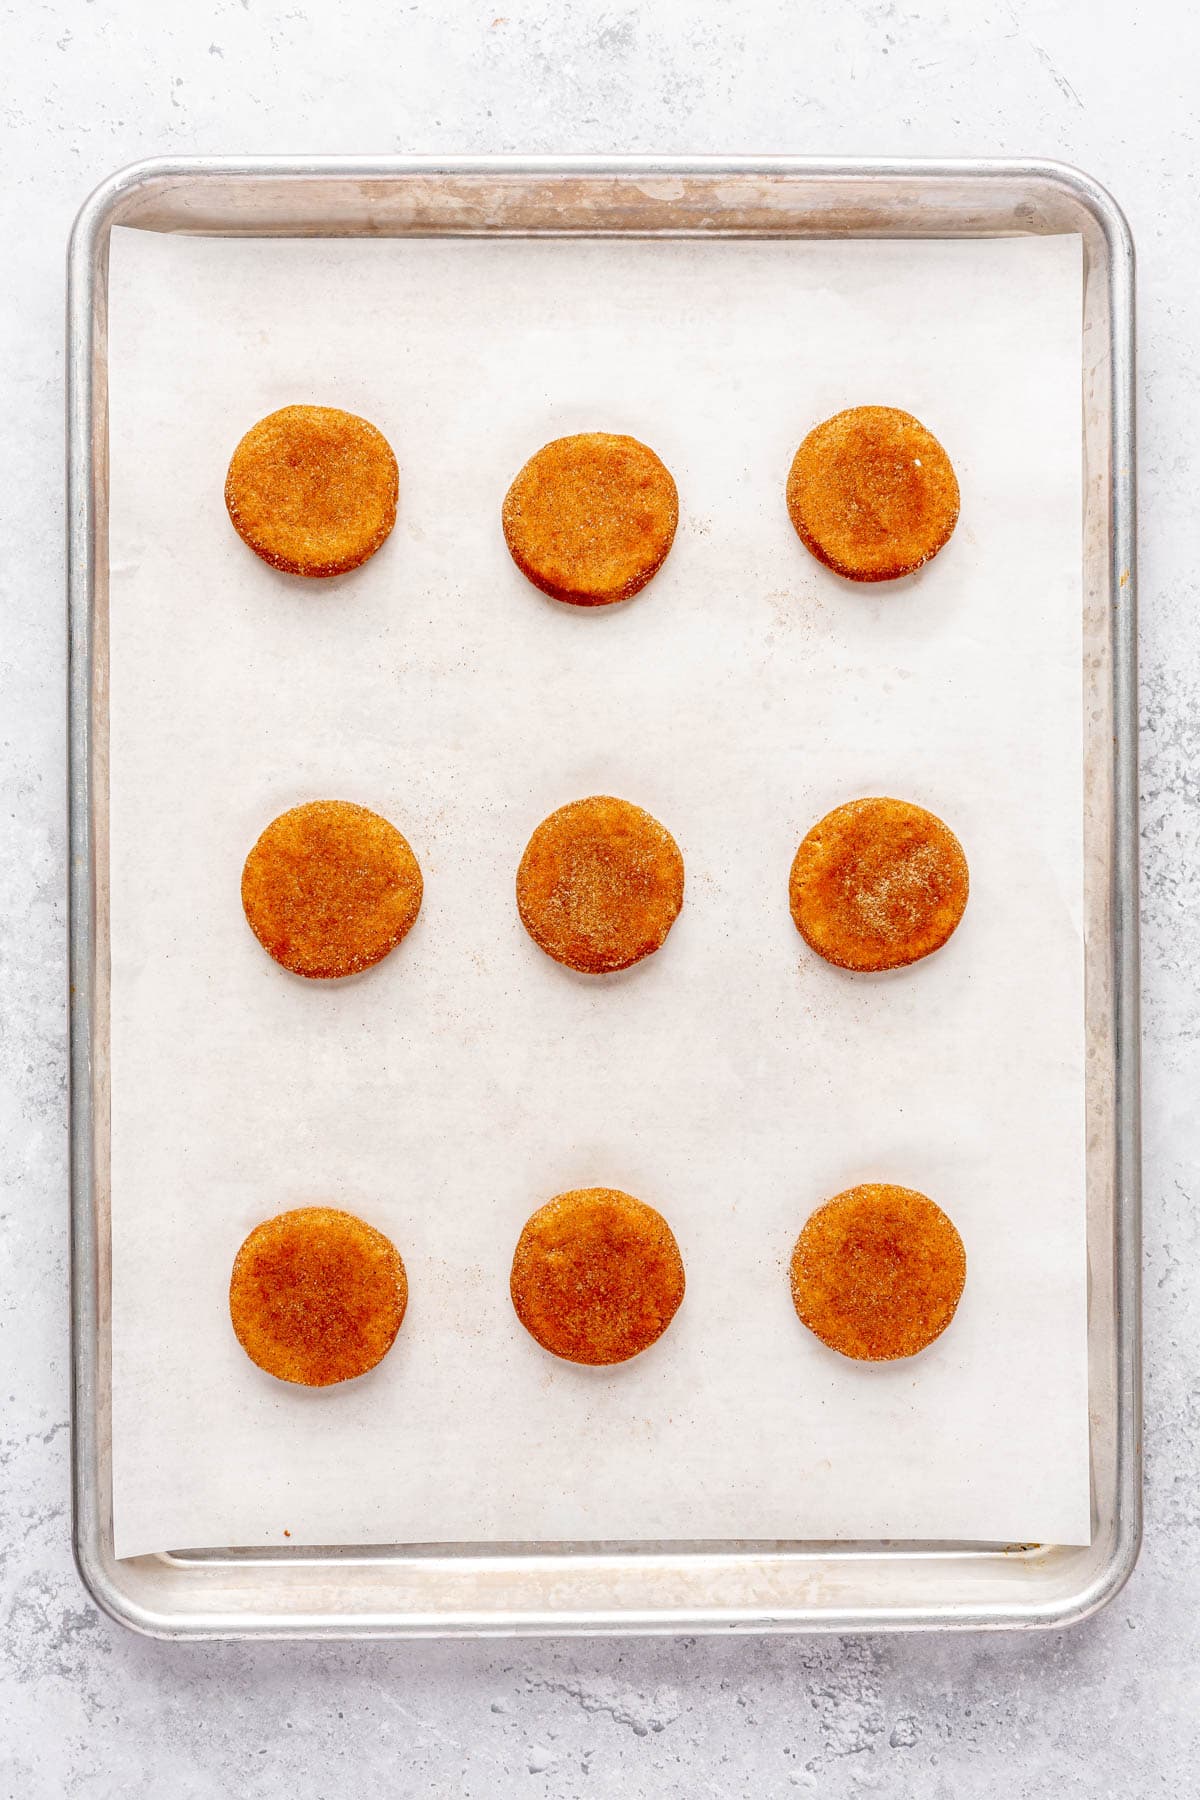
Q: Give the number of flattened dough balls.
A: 9